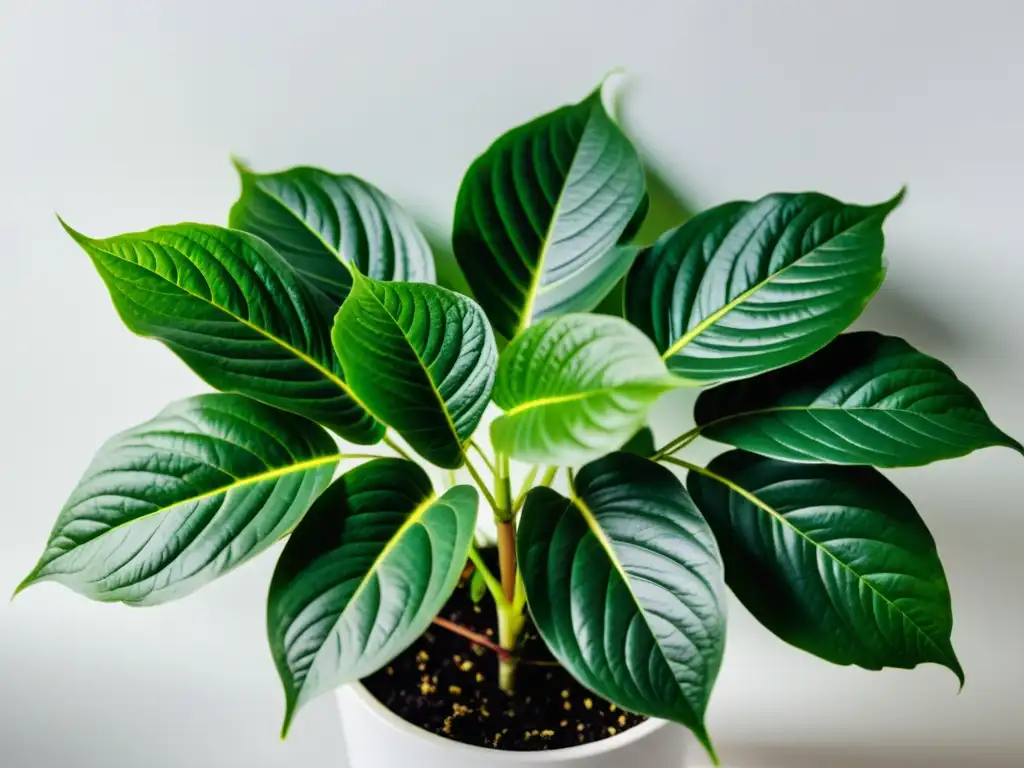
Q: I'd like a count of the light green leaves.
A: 1